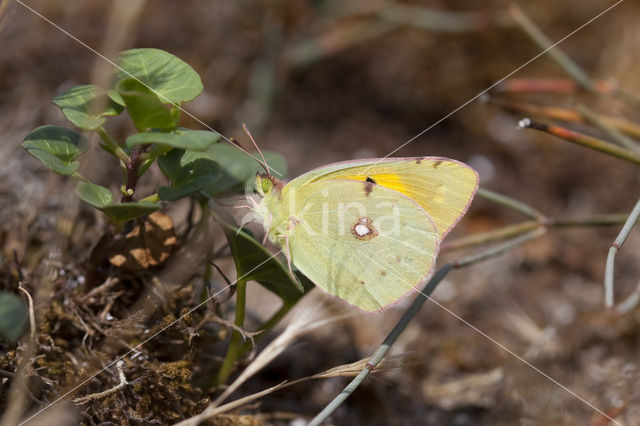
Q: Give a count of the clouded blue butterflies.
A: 0